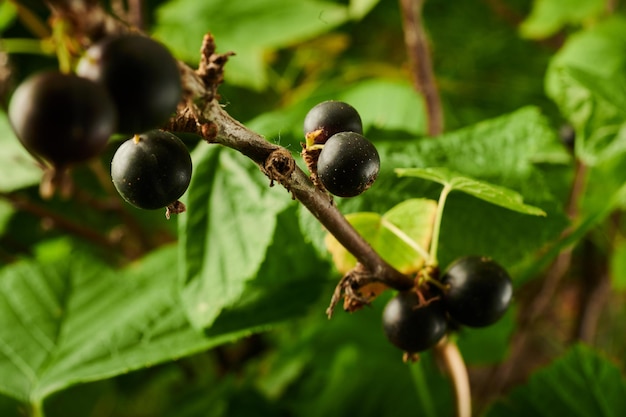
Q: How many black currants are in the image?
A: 7